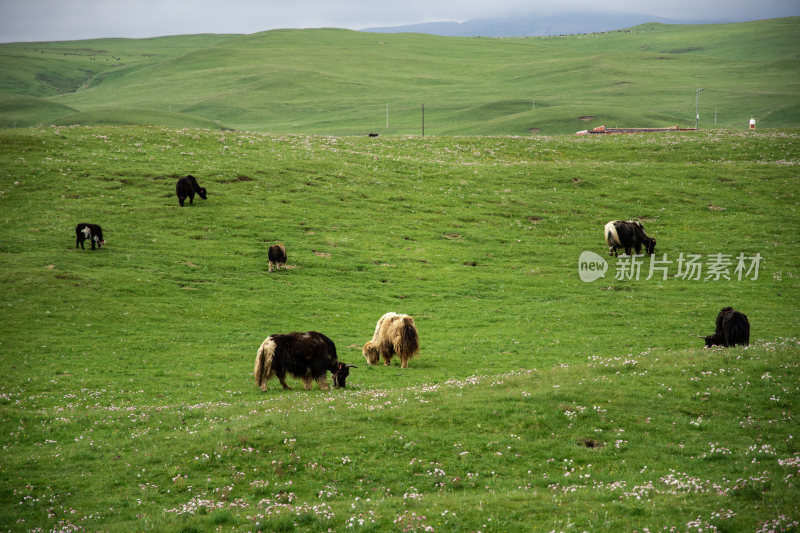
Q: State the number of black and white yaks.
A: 3